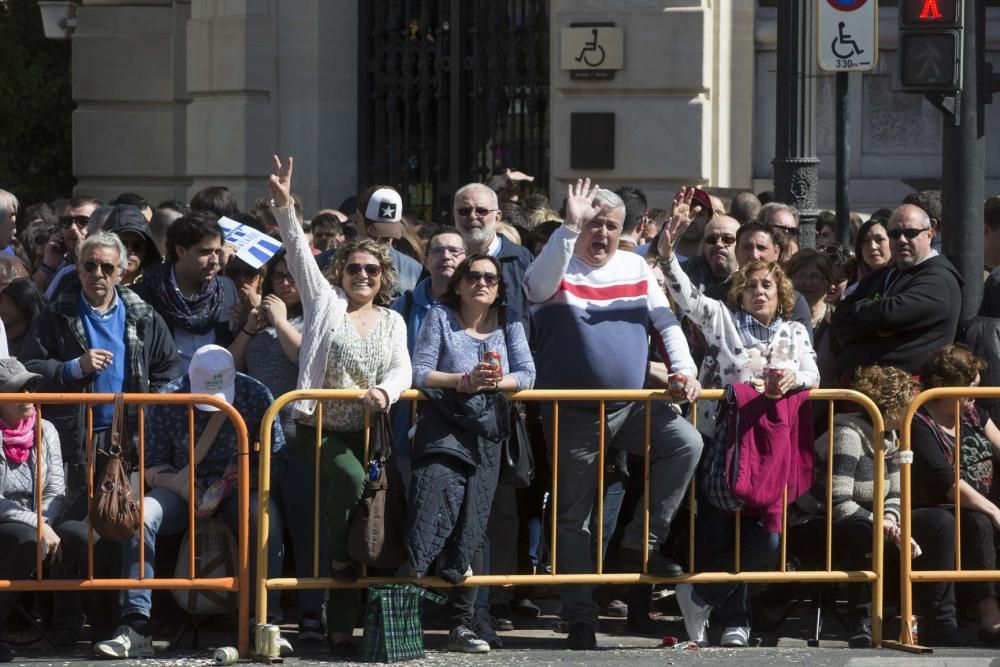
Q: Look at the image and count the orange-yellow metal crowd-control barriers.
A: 3